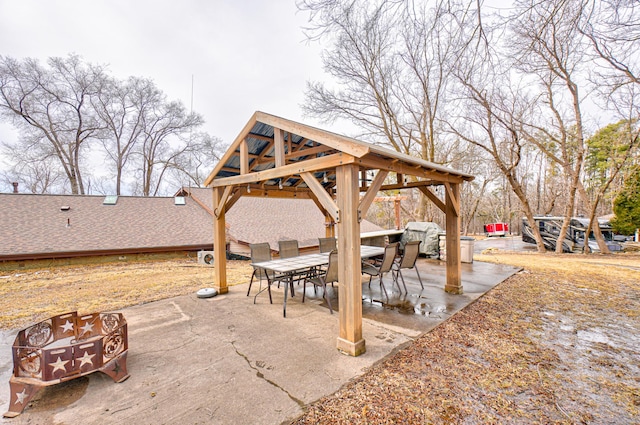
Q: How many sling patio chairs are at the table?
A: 6